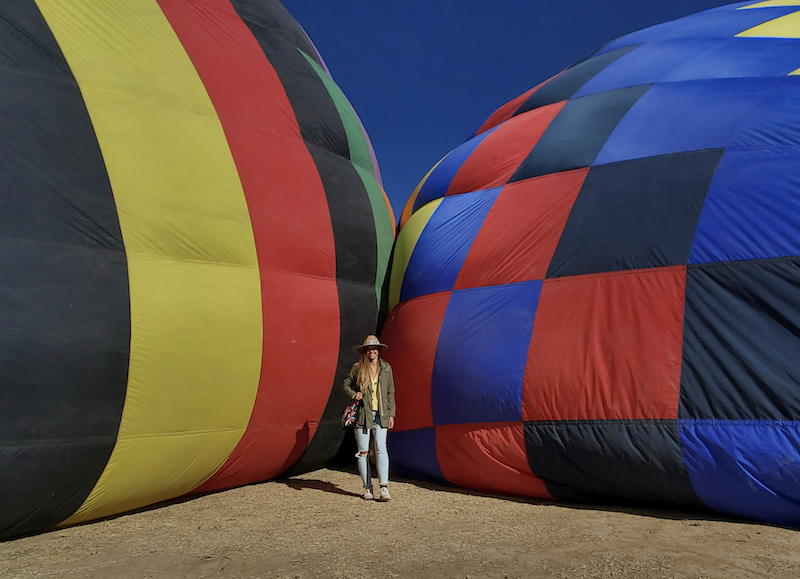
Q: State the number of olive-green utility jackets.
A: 1